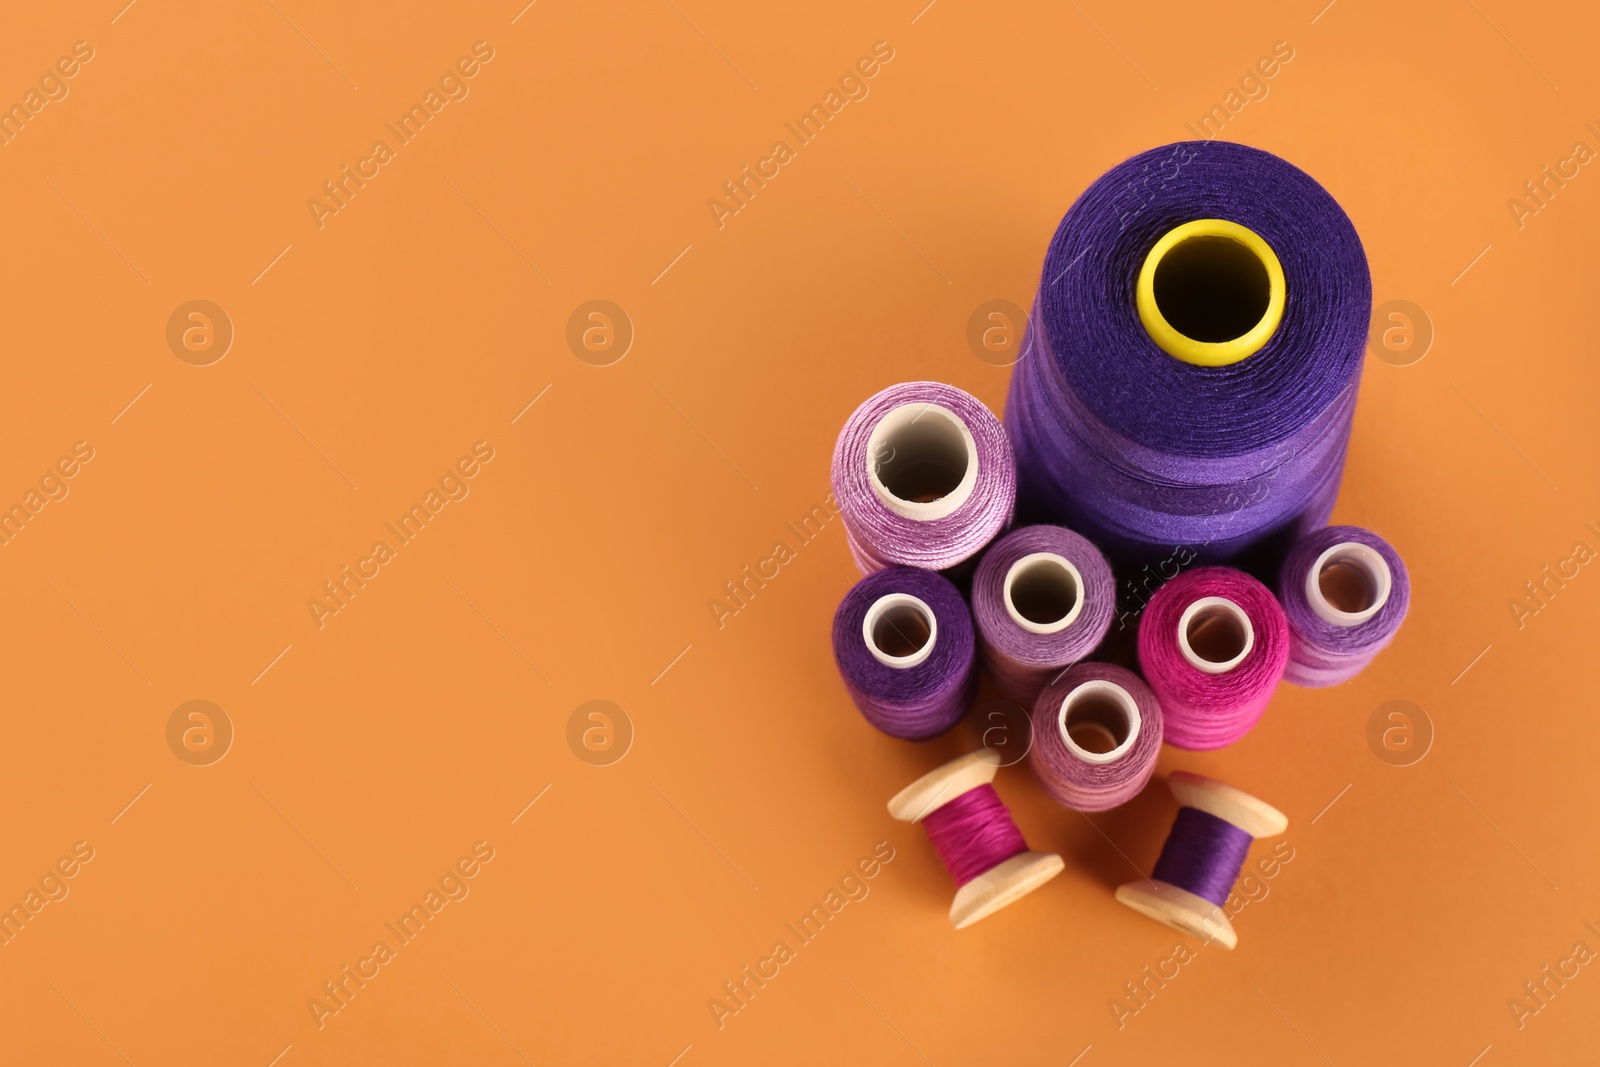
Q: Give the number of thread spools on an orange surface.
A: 9